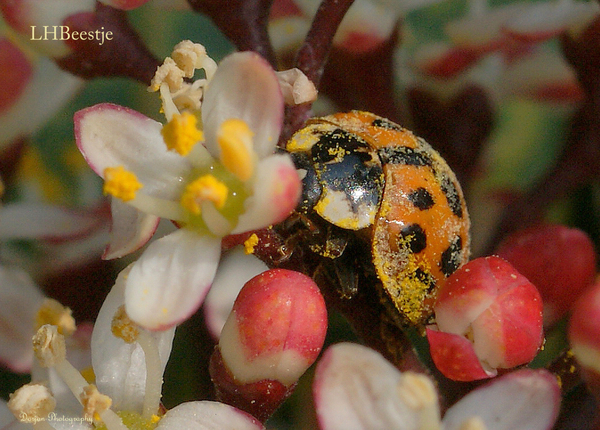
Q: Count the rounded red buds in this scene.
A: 4